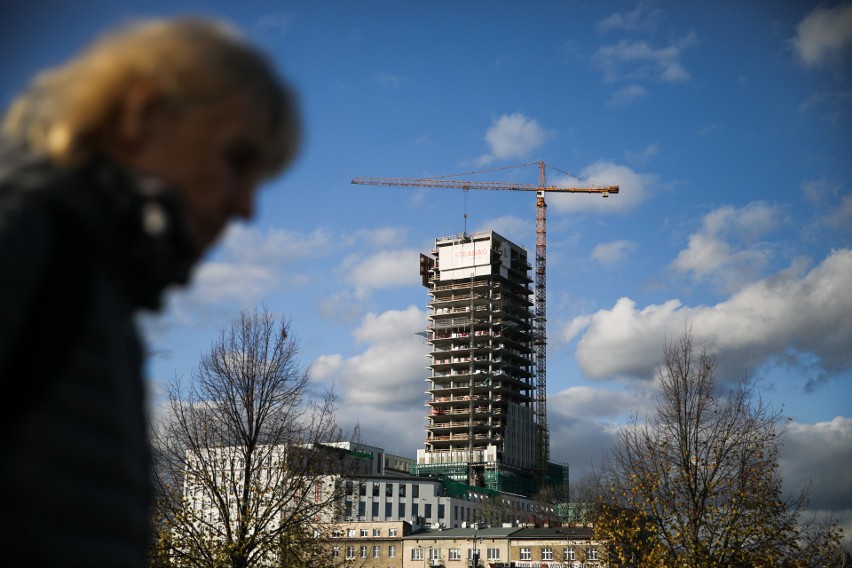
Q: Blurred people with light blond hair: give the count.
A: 1